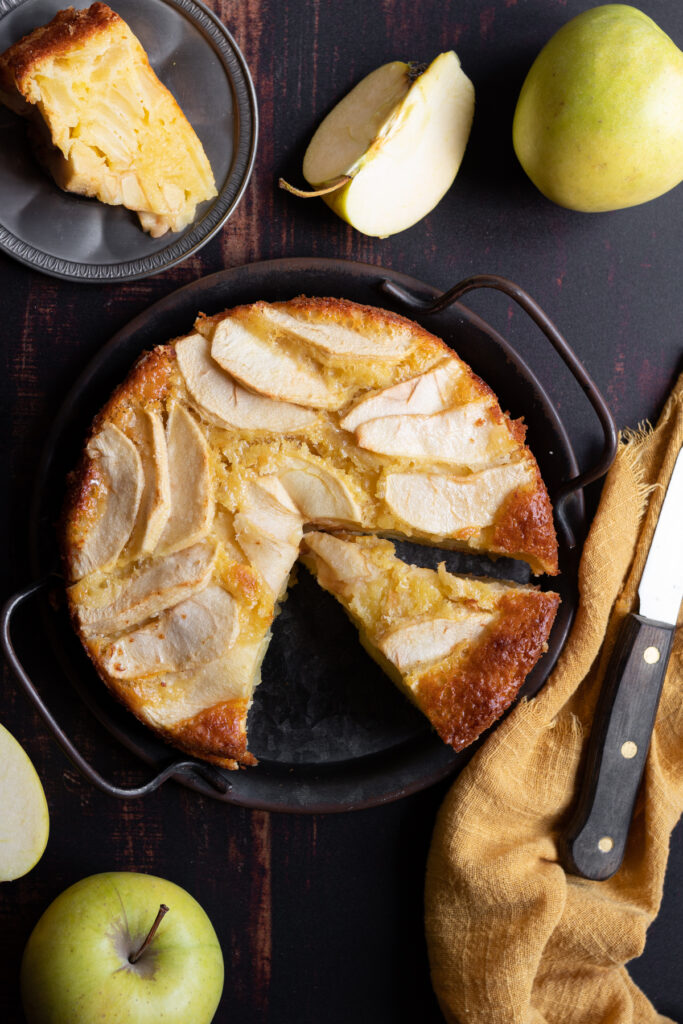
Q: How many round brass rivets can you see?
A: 3